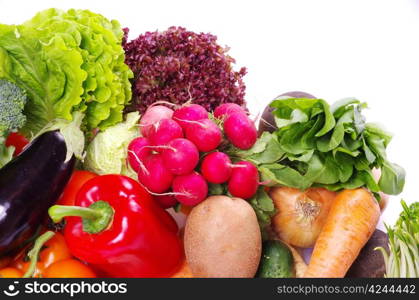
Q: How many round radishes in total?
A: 13